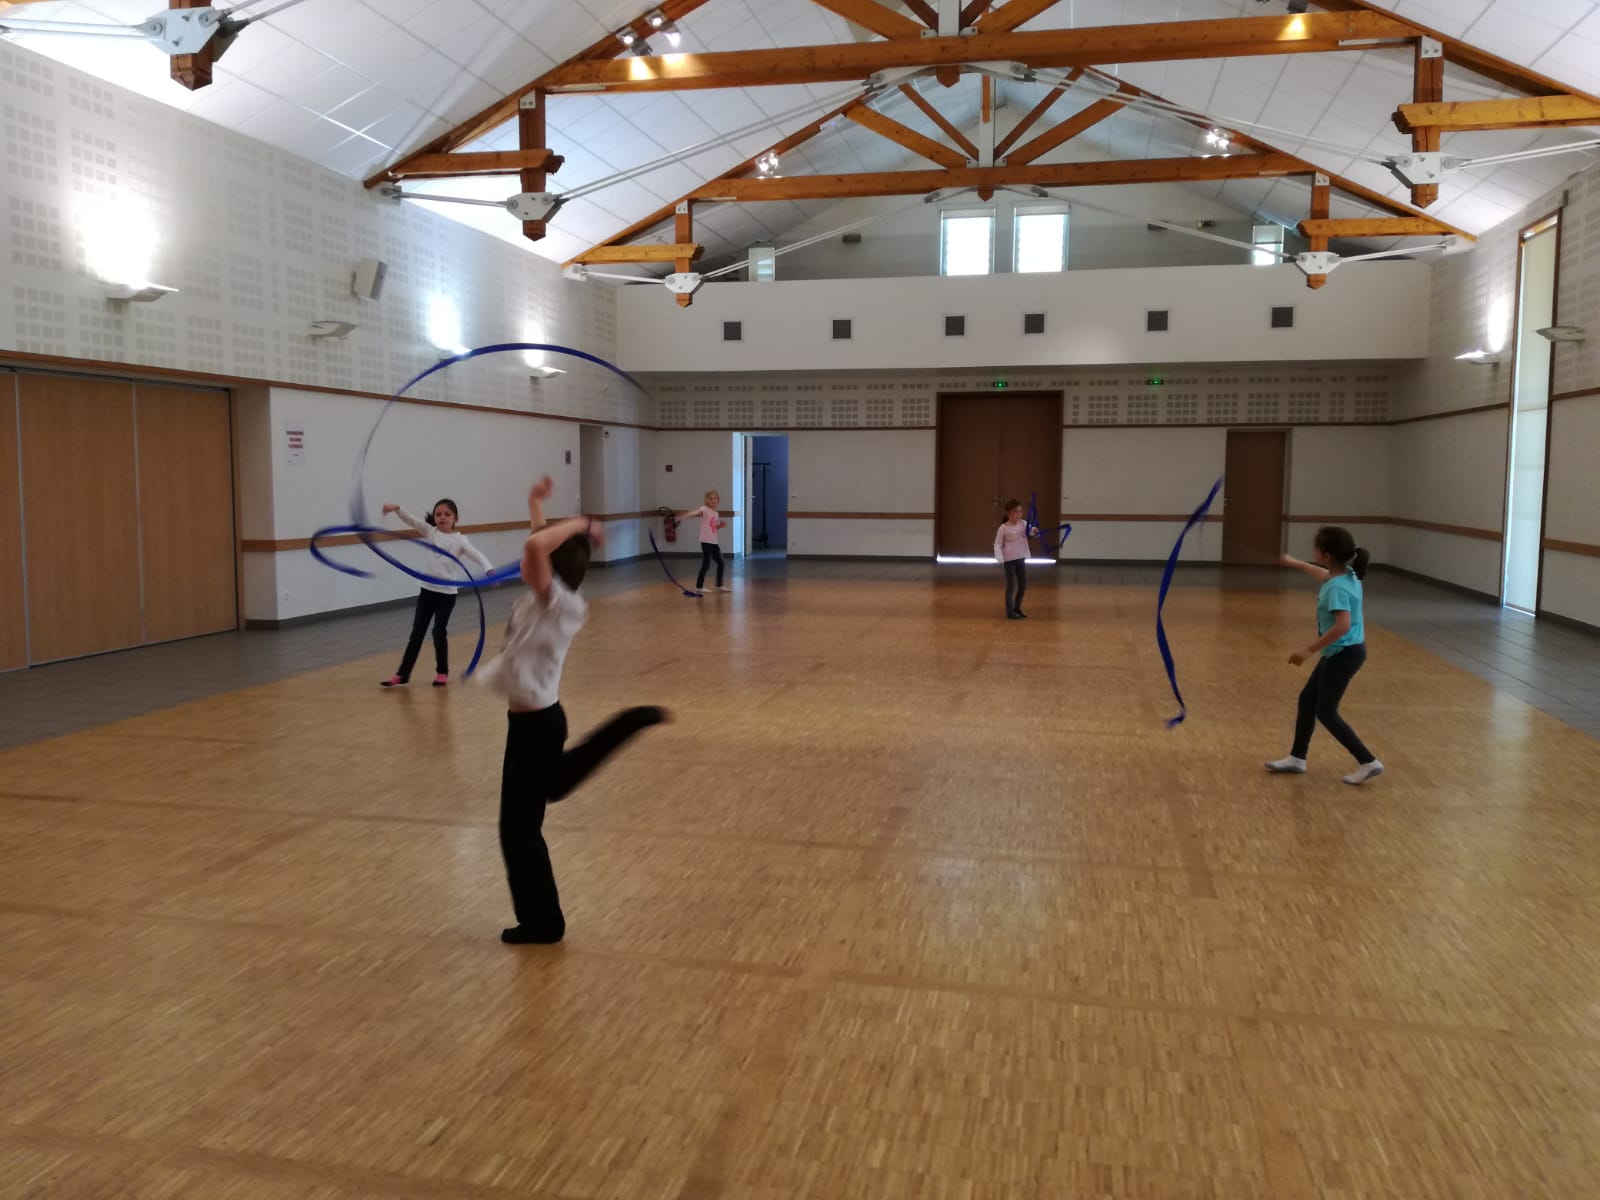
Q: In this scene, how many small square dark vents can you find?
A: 6